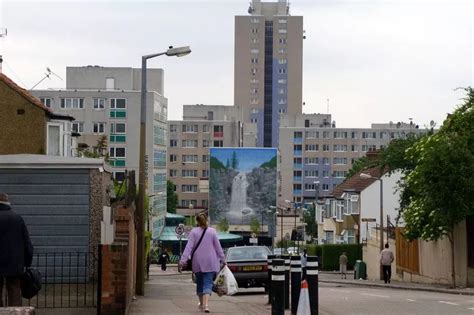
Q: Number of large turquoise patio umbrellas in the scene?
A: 2